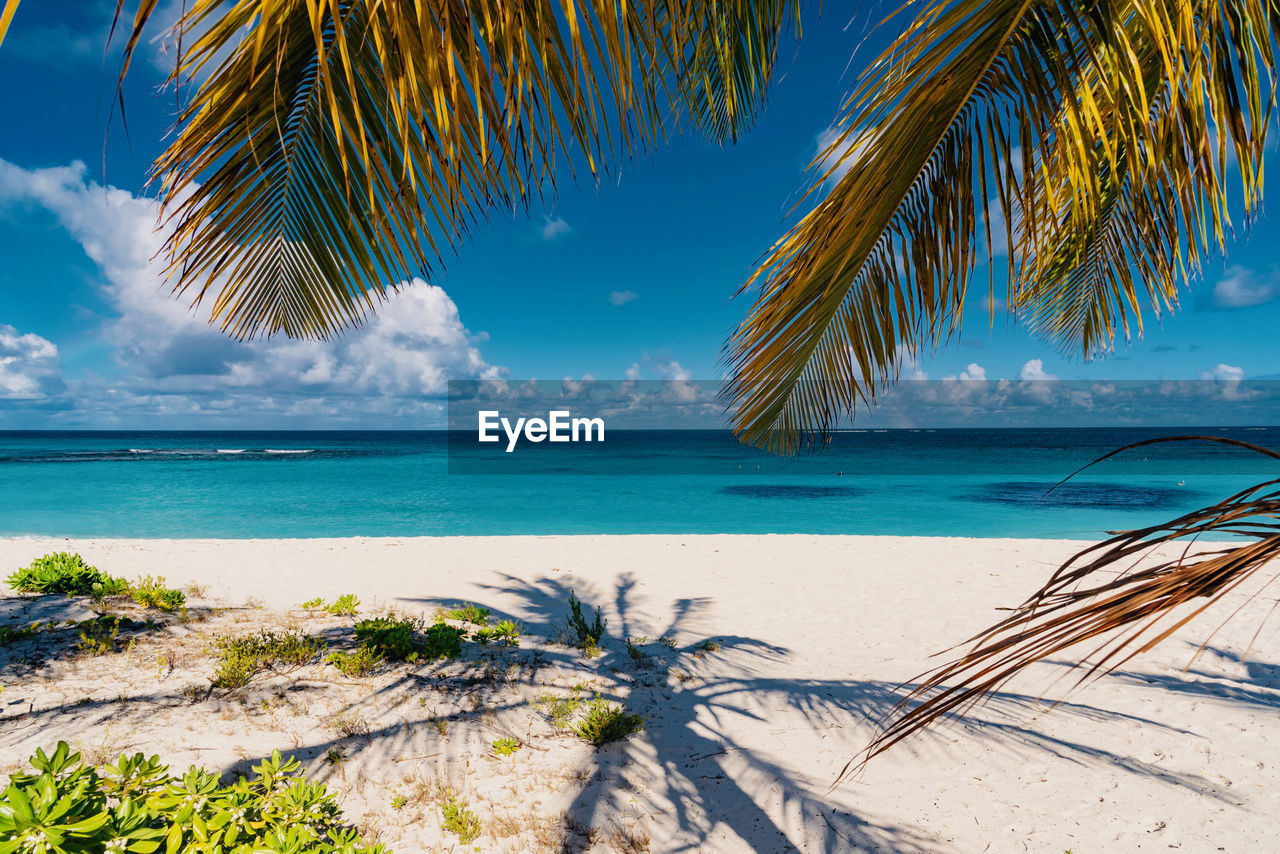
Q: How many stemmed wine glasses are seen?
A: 0